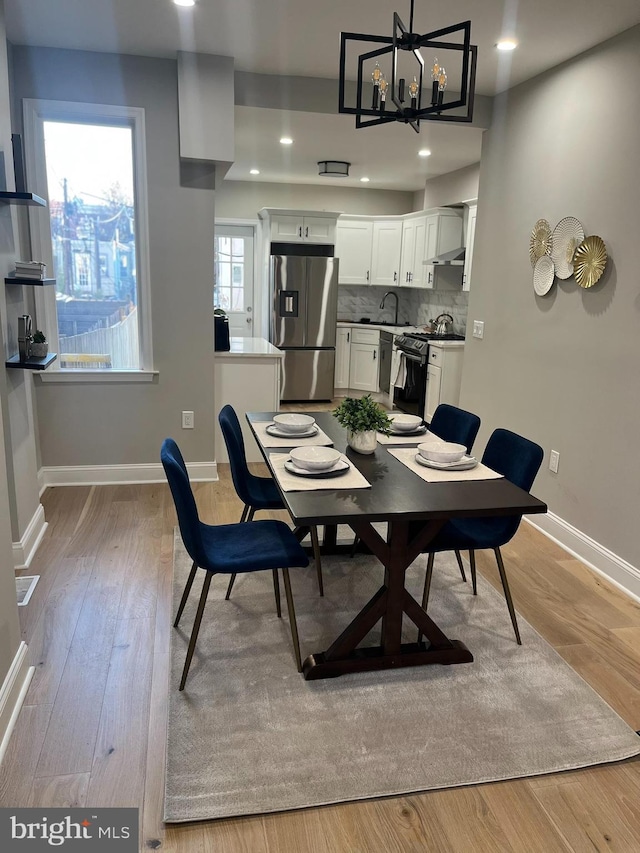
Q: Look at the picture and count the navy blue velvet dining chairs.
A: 4